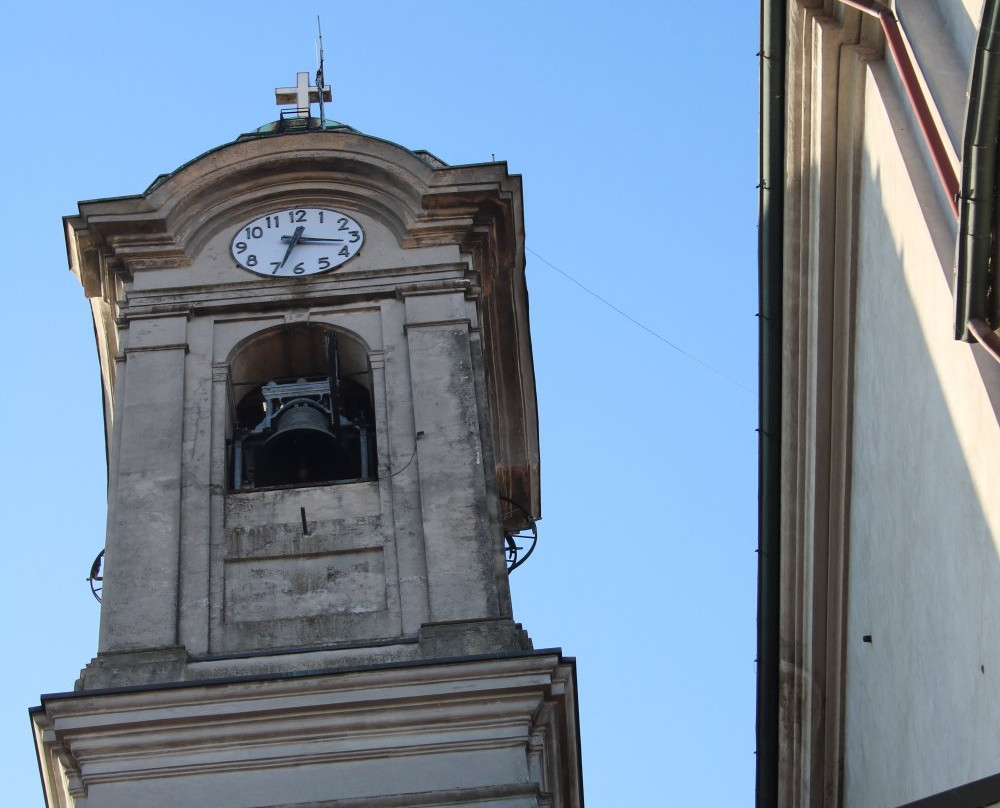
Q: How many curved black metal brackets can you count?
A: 2